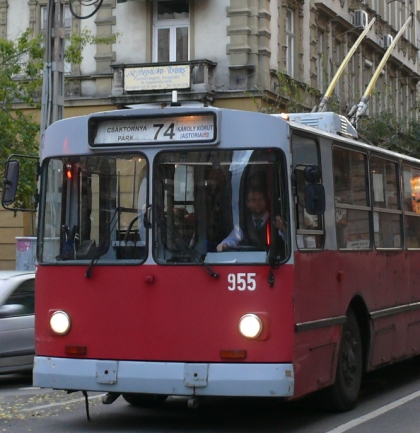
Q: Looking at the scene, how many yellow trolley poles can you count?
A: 2